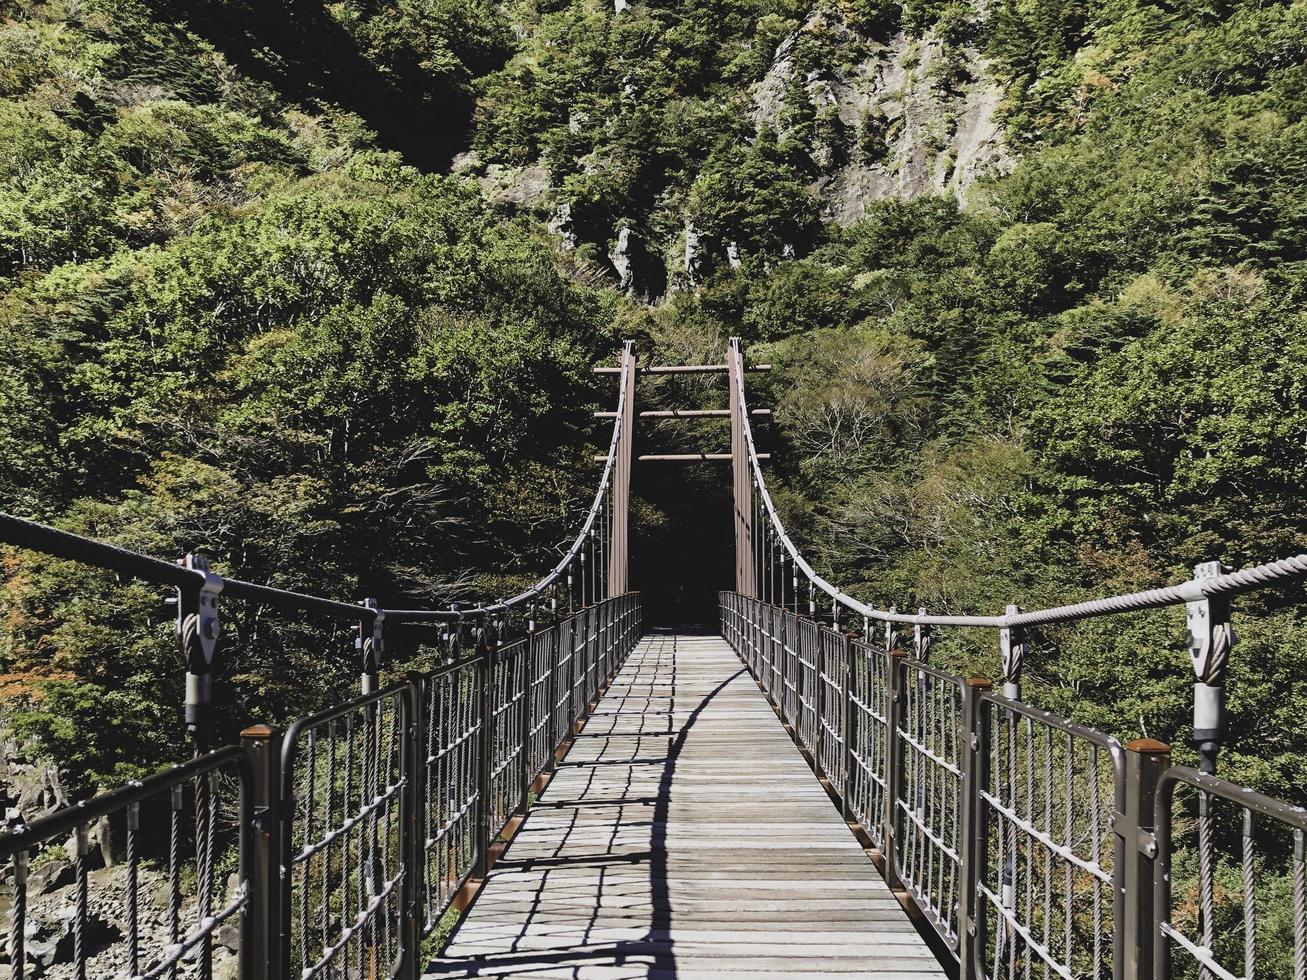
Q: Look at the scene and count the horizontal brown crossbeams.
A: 3